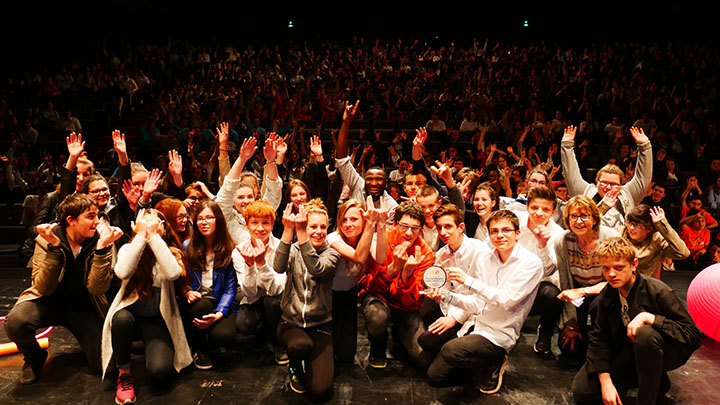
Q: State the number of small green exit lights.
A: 2